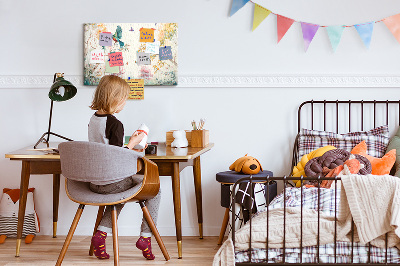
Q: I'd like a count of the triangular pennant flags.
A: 7